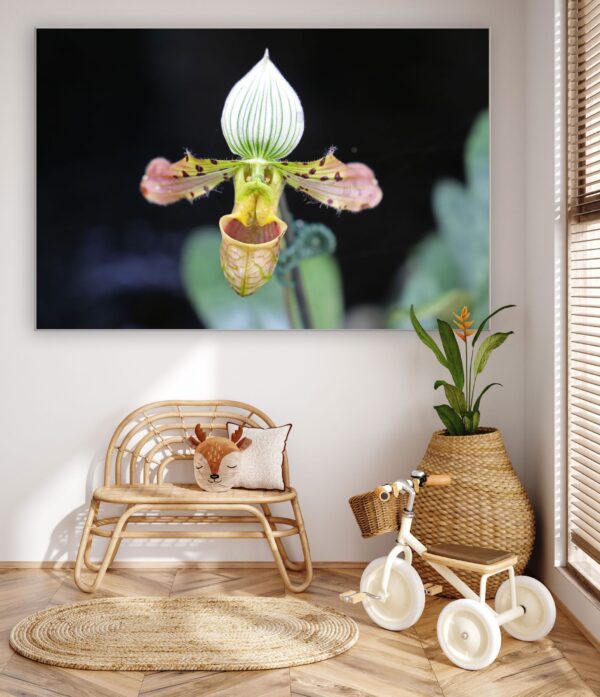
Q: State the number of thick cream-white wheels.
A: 3